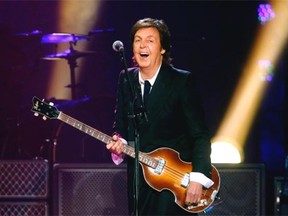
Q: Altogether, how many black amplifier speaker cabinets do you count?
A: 4